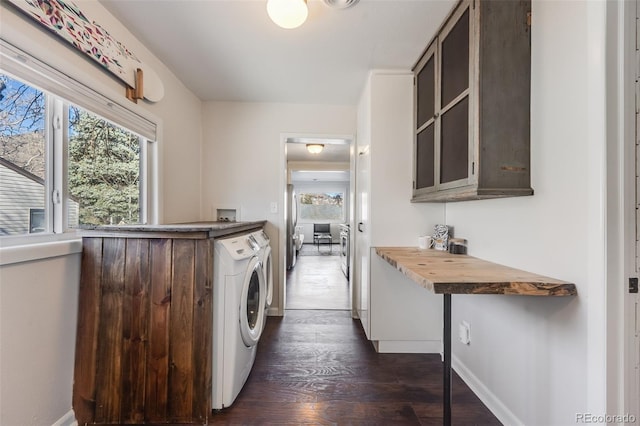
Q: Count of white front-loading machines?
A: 2